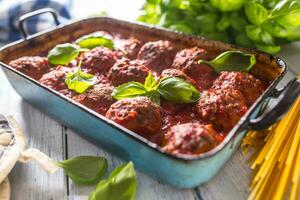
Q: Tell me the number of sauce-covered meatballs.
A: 13